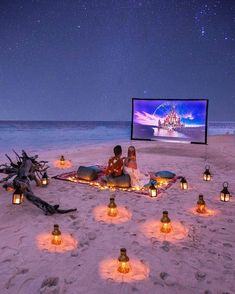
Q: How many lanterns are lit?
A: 12